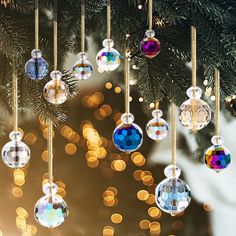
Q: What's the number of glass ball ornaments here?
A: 12